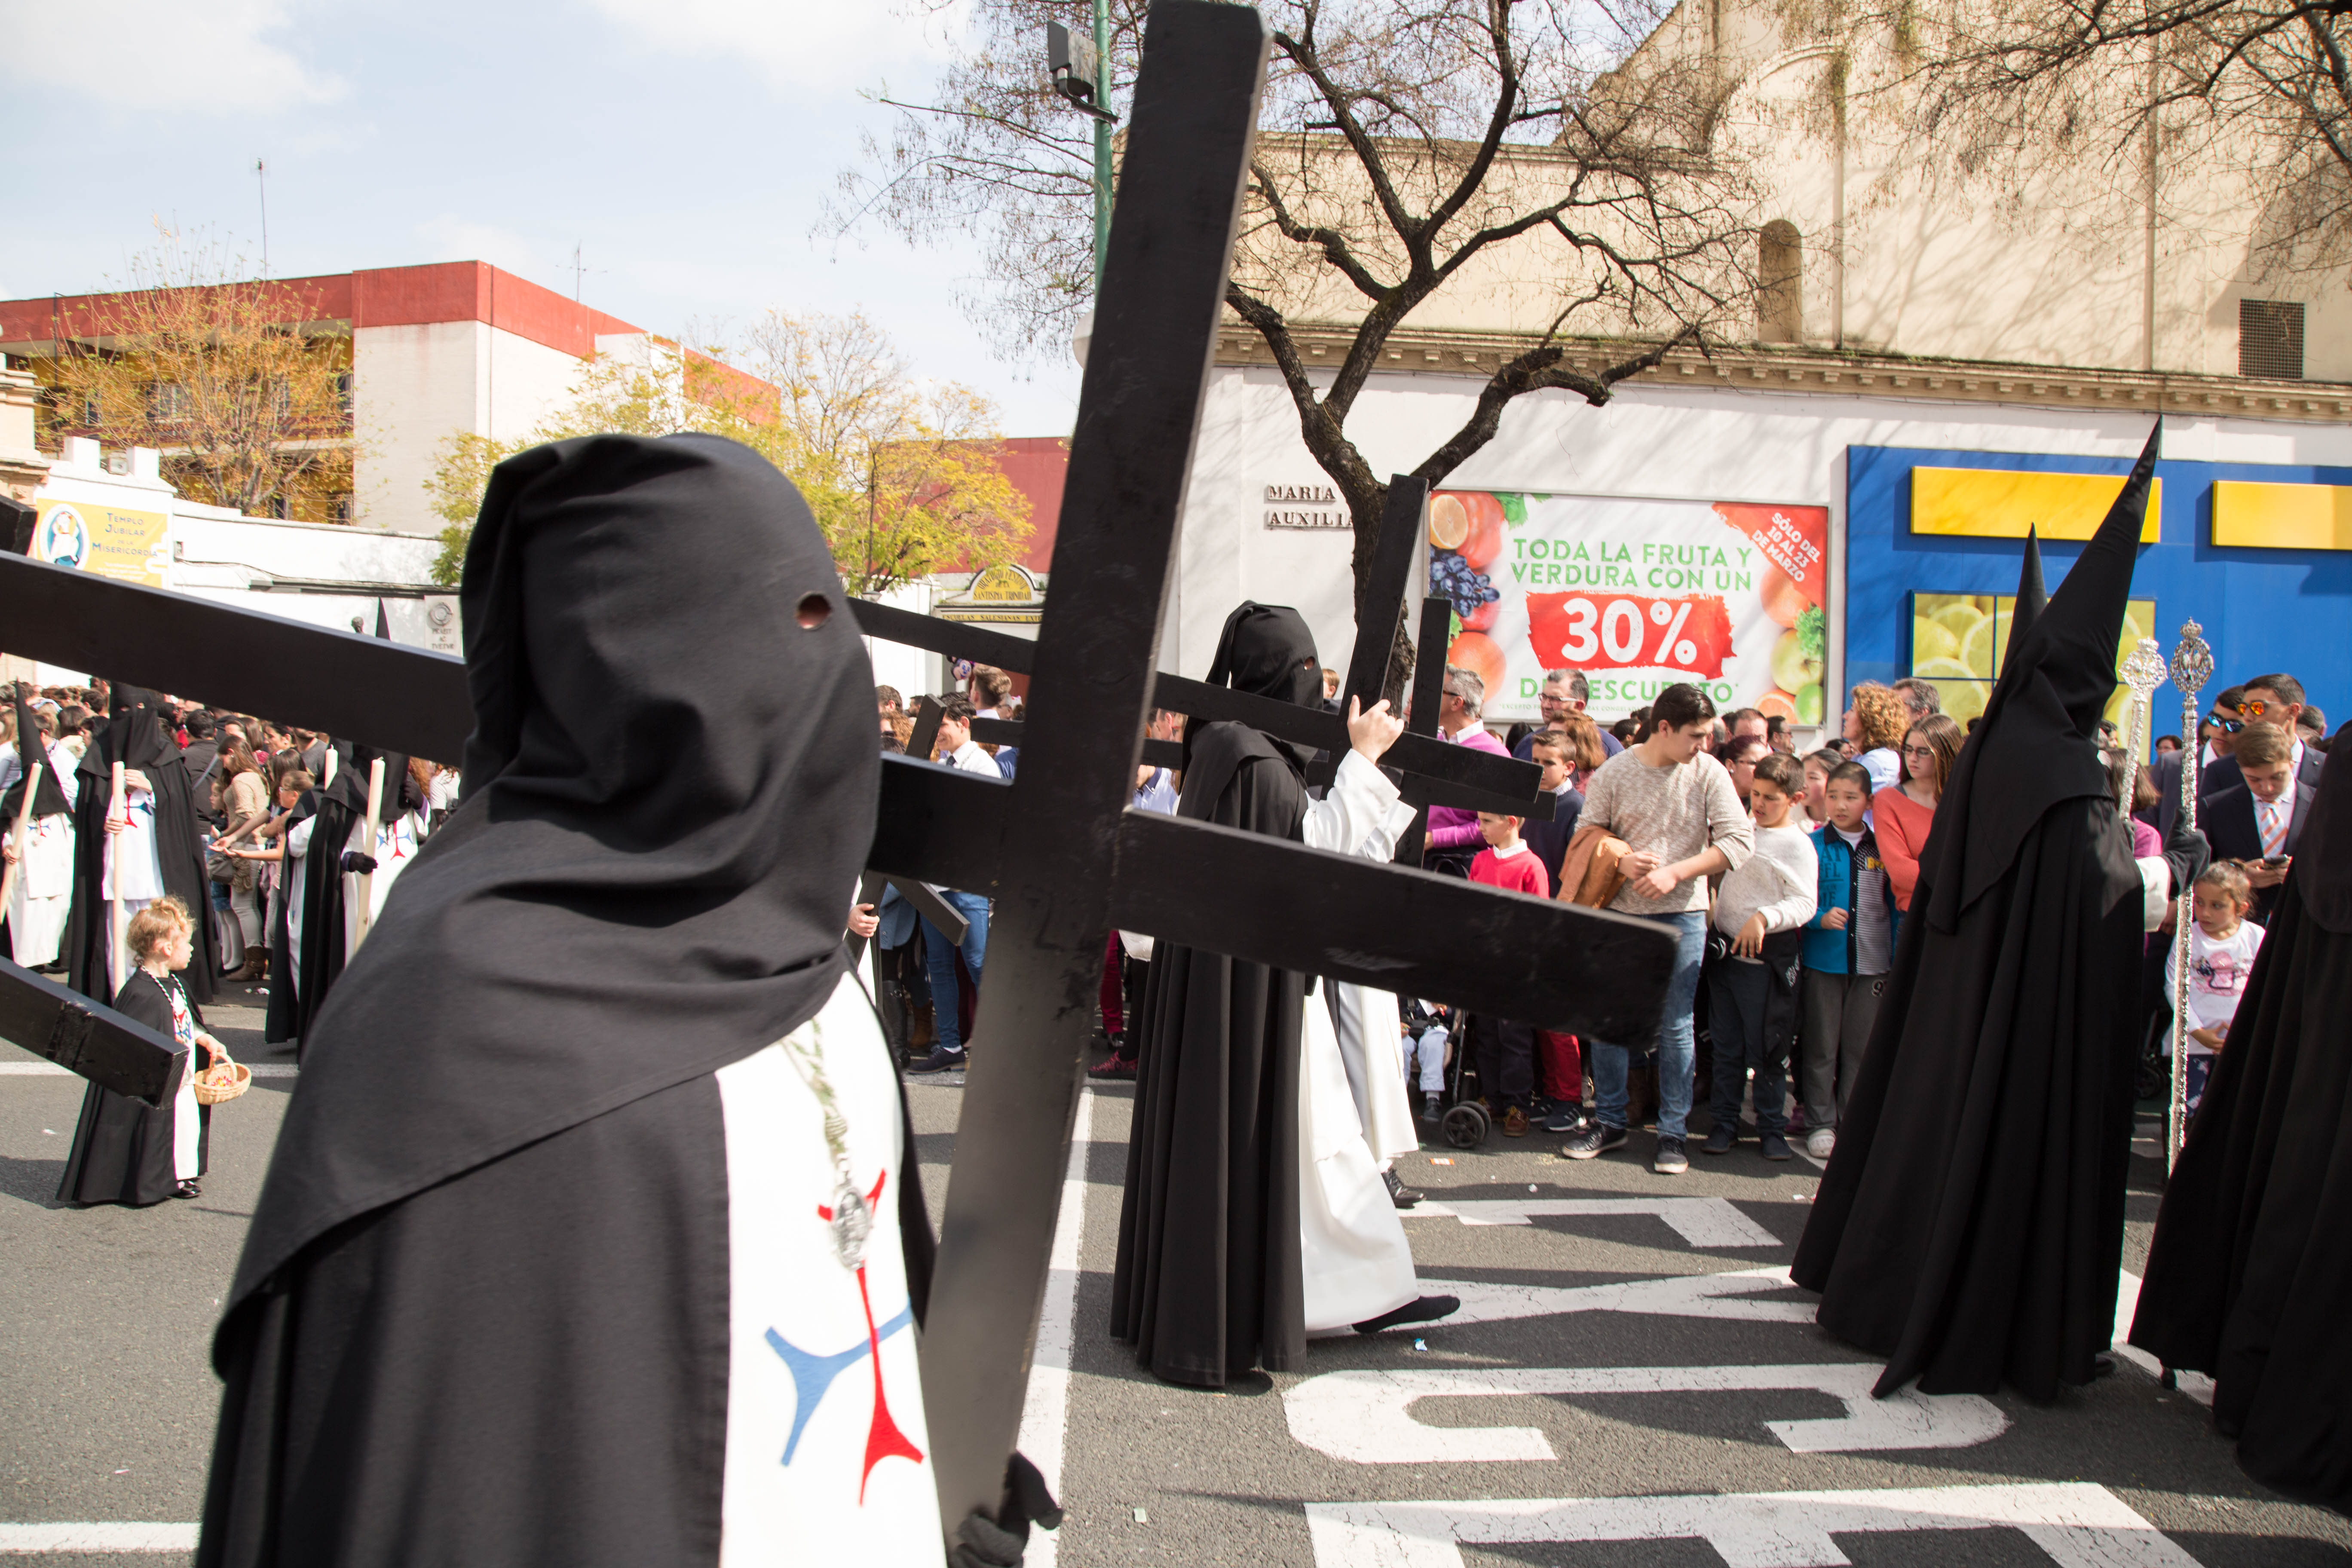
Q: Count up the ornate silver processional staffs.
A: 2